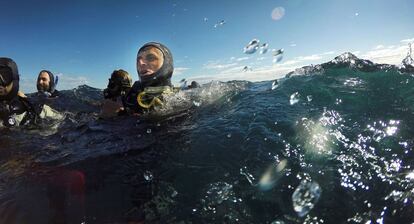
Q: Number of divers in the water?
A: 4